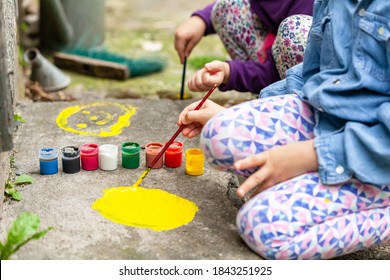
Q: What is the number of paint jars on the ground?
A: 8